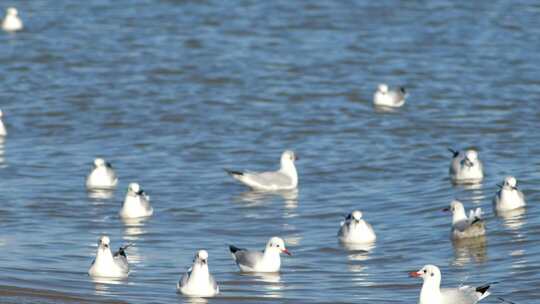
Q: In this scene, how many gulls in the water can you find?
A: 14